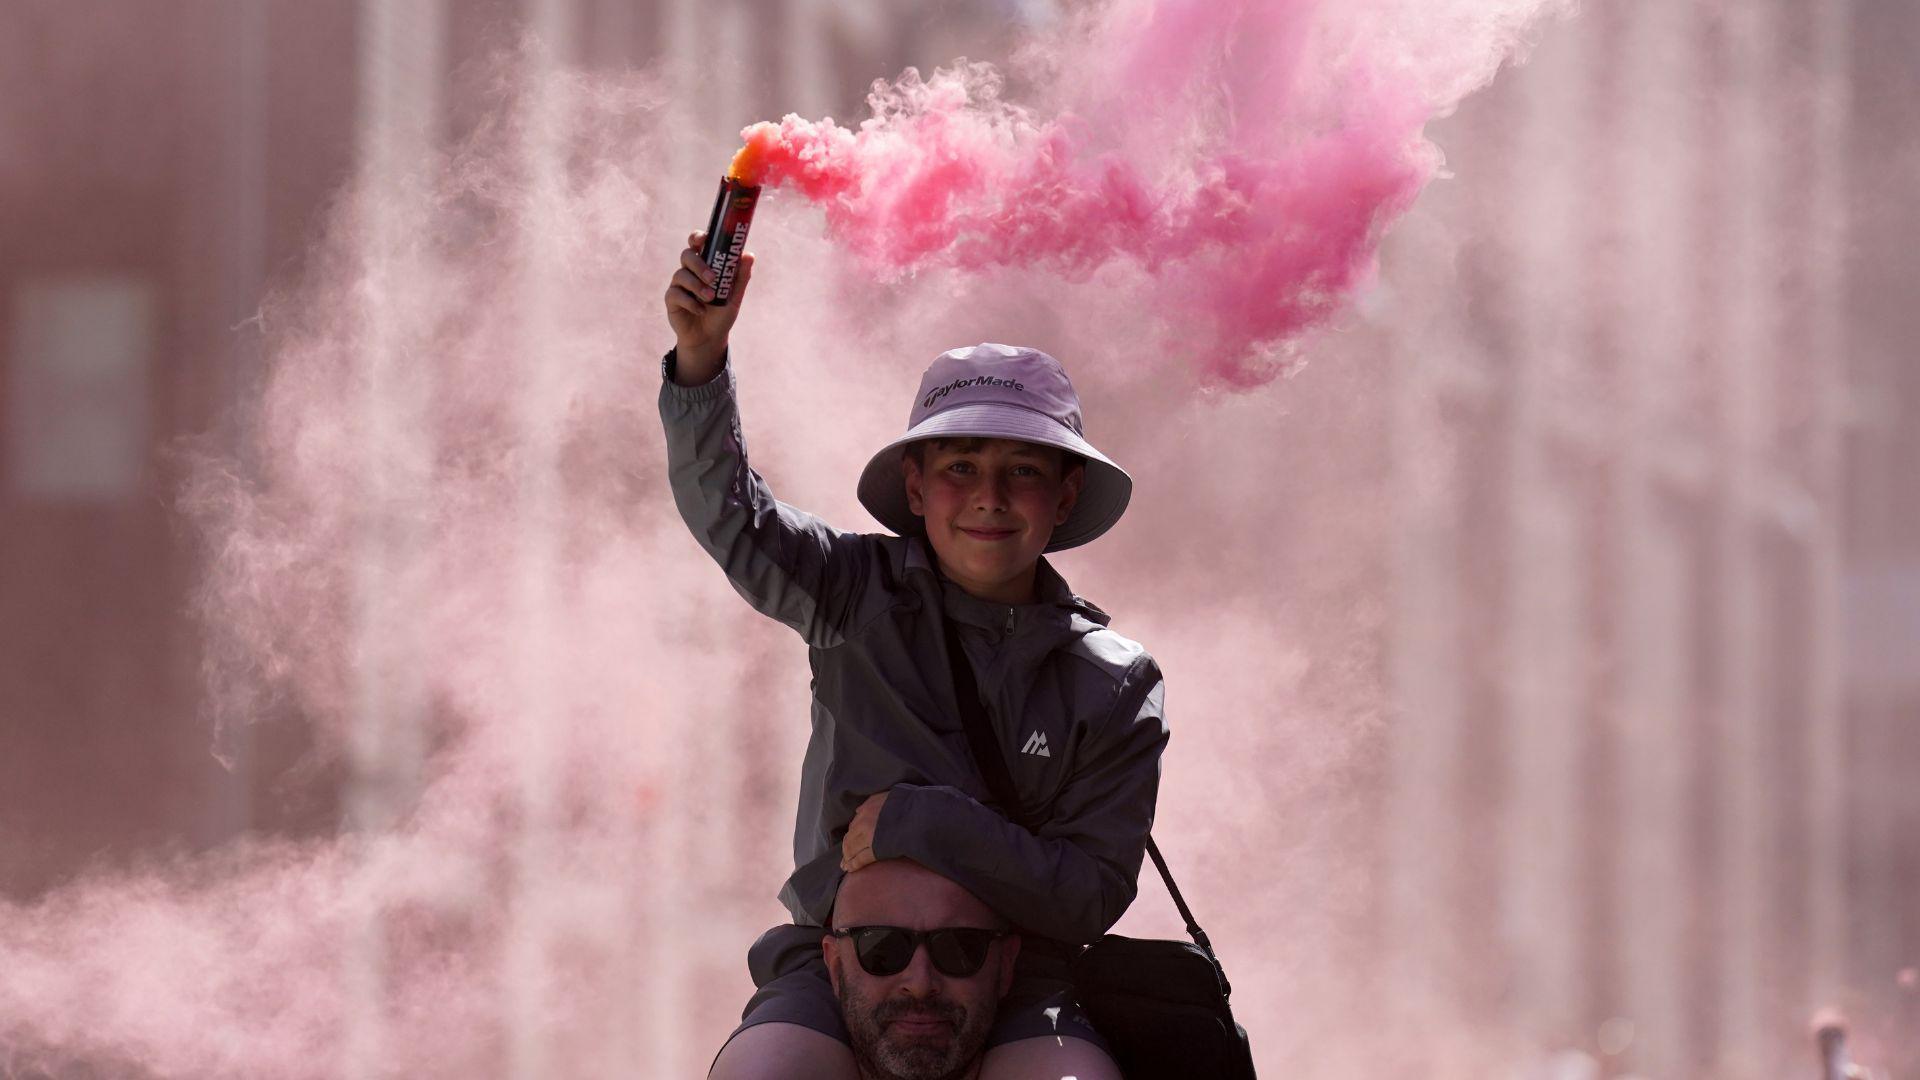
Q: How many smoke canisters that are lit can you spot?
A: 1